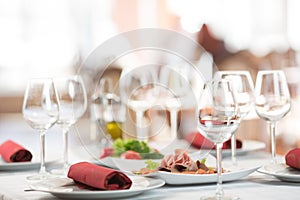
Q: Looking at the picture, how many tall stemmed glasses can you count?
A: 7